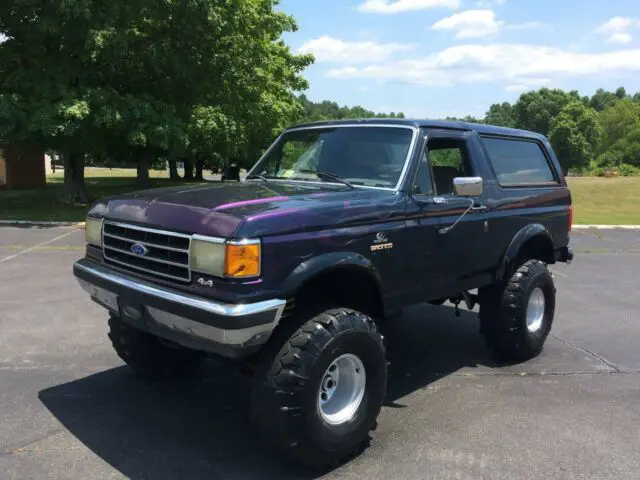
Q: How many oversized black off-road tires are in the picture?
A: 3